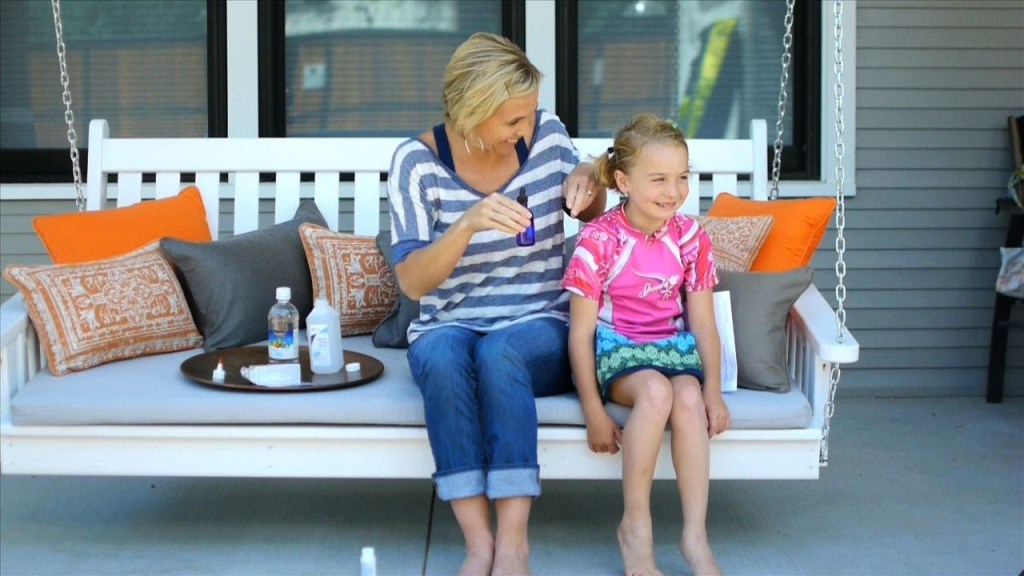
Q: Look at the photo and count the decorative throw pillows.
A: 8